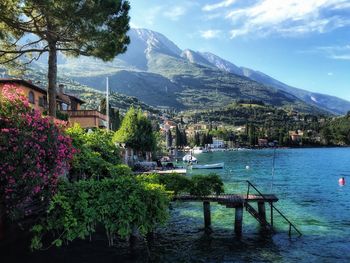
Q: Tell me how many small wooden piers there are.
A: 1